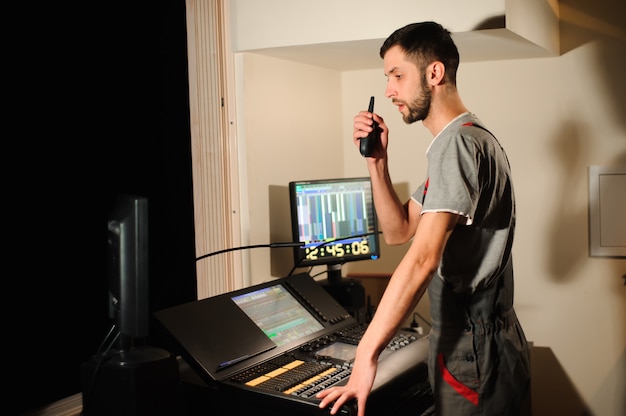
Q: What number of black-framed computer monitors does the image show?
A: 2